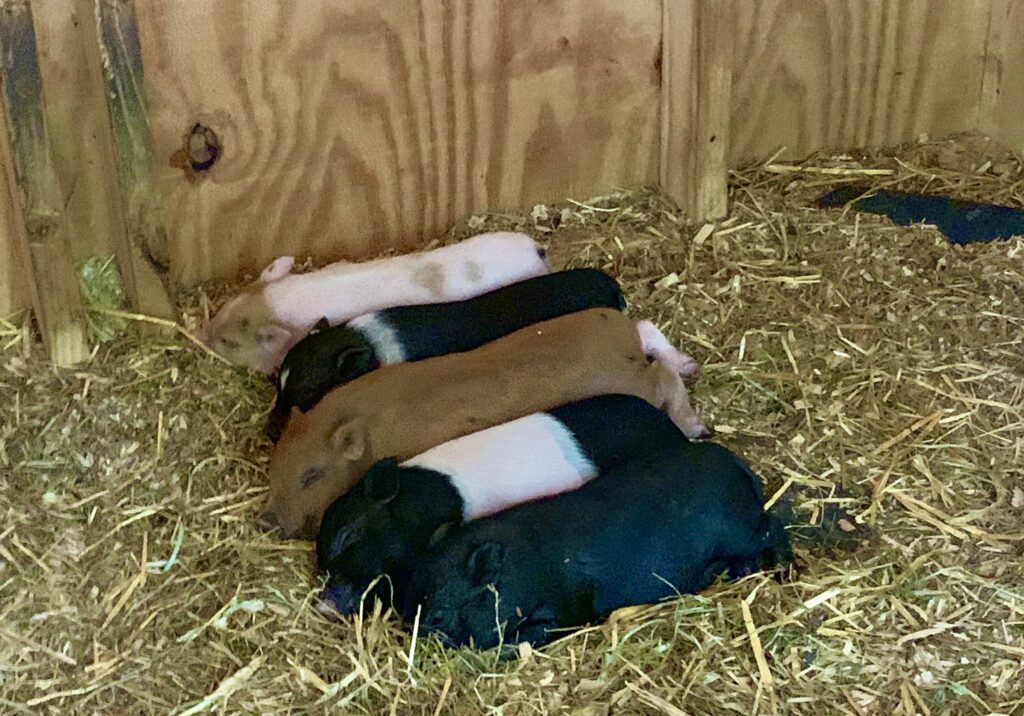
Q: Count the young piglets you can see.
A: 5